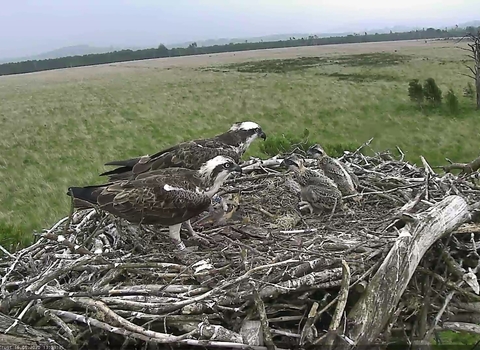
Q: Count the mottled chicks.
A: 2